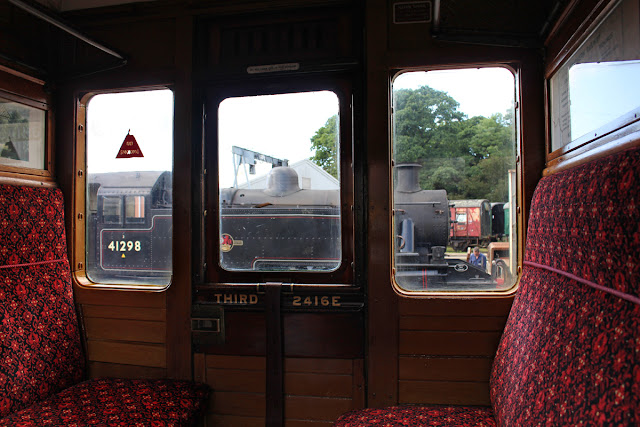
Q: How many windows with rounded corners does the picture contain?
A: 3